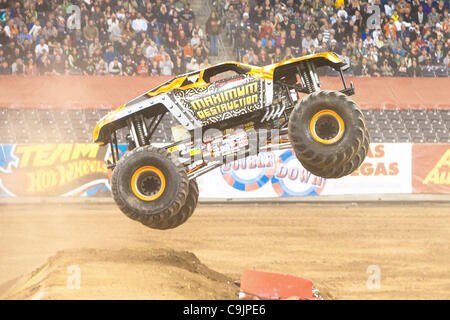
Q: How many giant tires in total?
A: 4